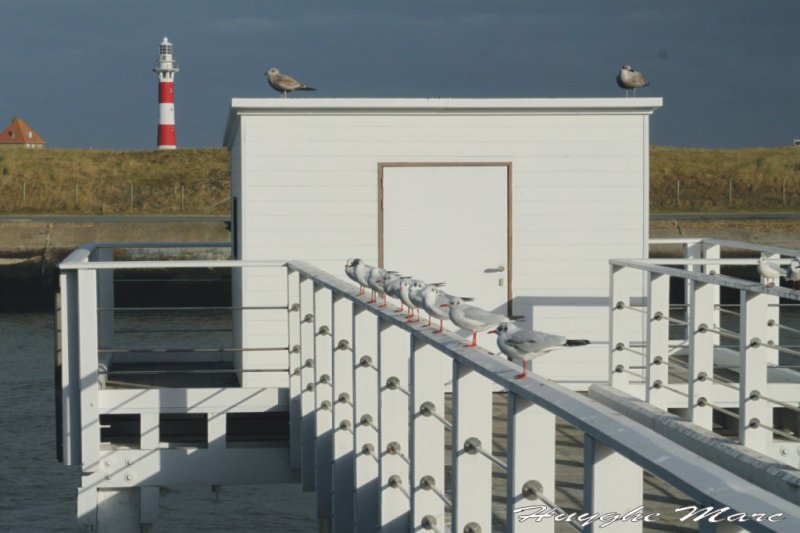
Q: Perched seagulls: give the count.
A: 13